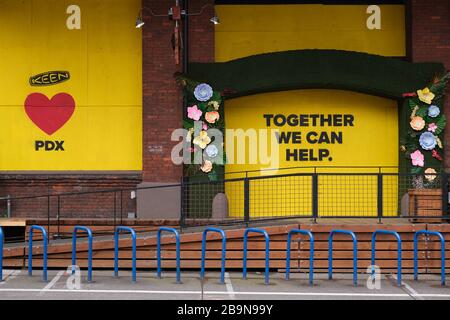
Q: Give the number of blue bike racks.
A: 11